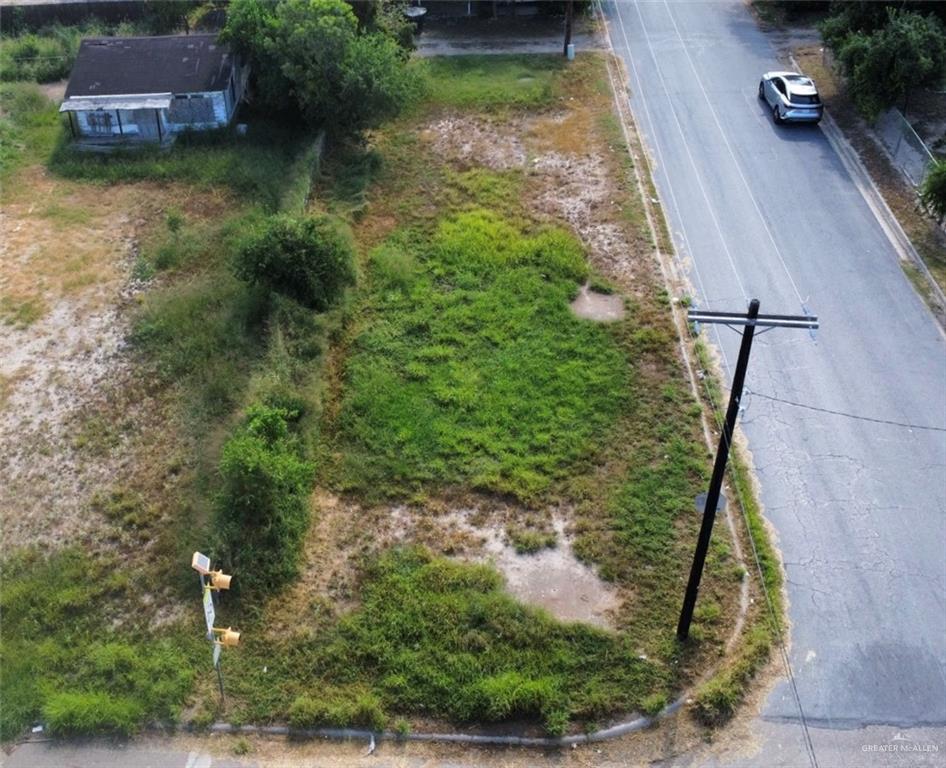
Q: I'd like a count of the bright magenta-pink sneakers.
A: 0